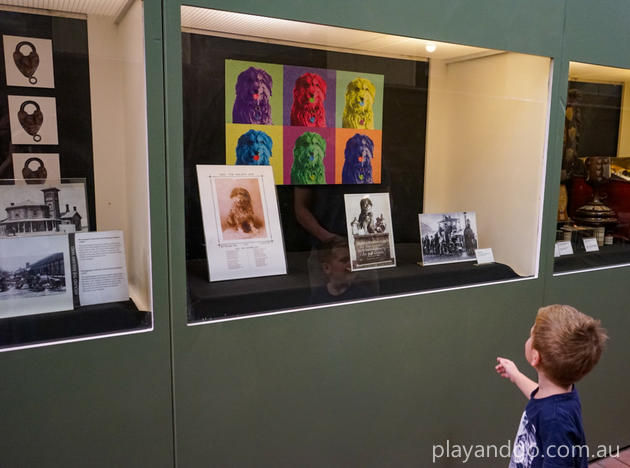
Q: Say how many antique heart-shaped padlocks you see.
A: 3